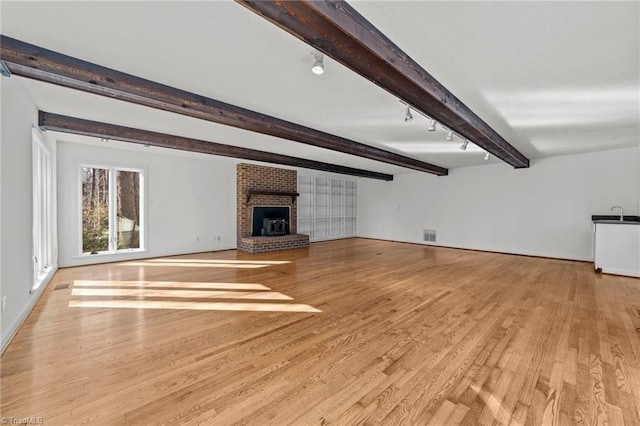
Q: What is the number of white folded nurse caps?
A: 0